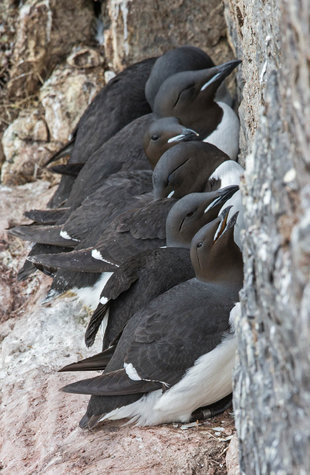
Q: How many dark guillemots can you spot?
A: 6